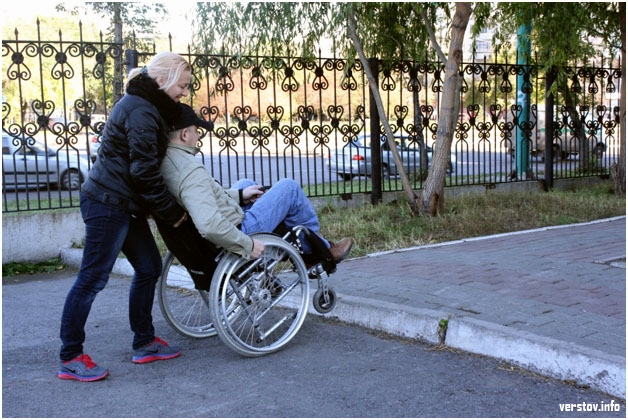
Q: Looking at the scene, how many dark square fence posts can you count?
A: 3